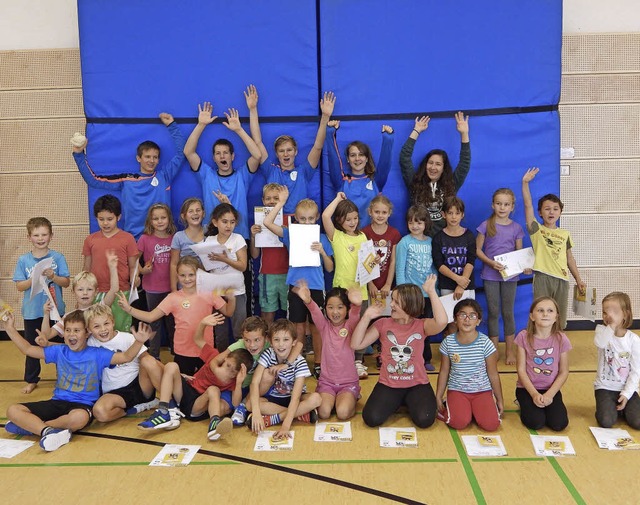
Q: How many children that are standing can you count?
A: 13